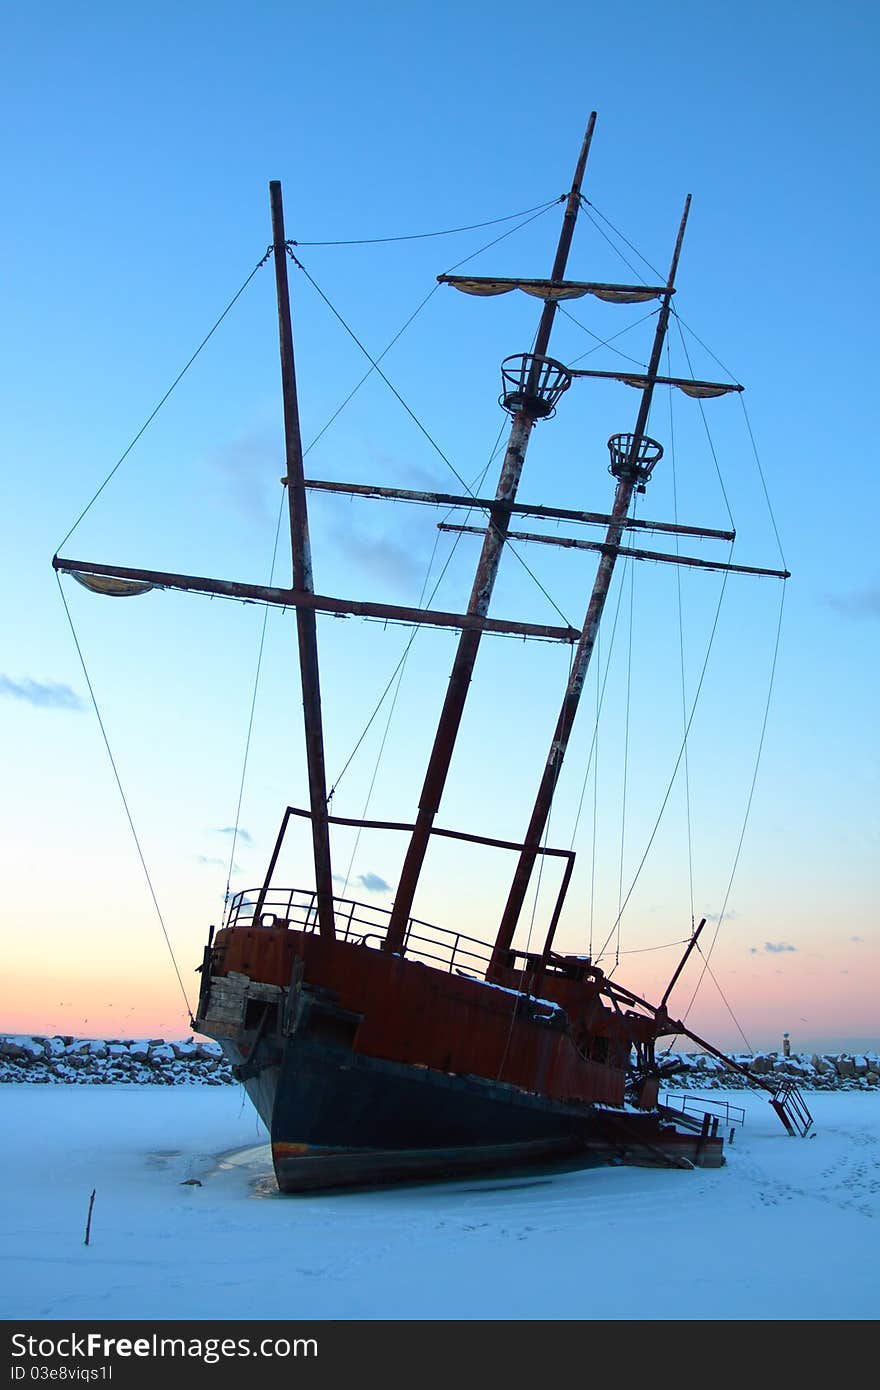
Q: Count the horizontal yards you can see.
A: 5